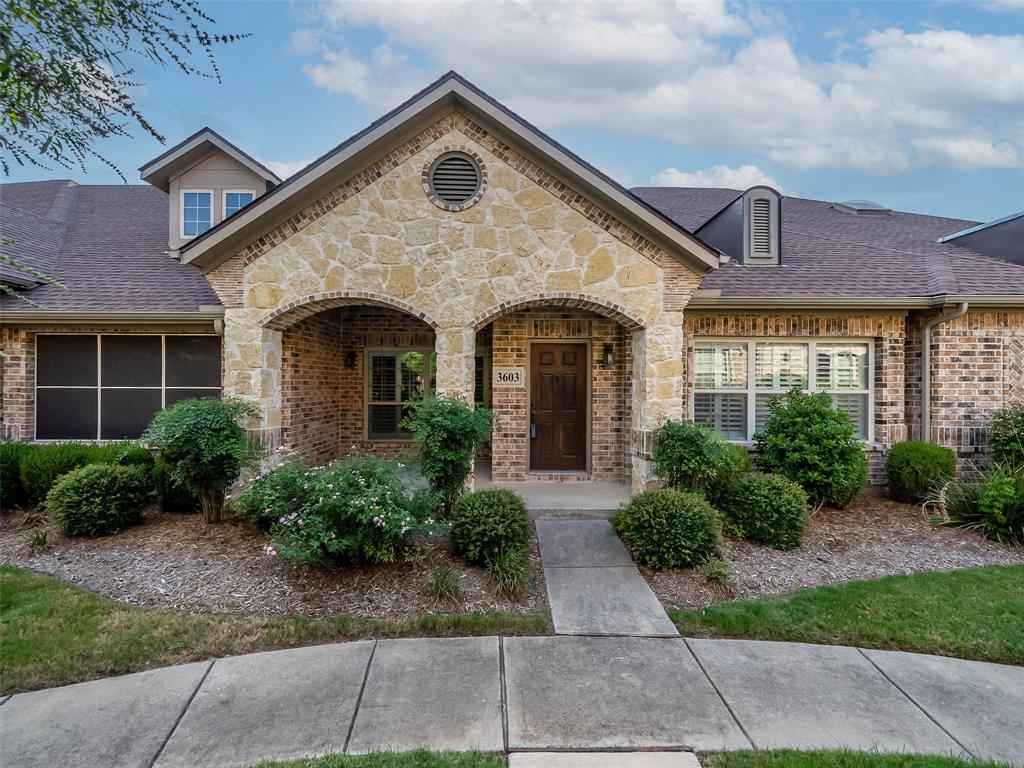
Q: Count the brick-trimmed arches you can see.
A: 2